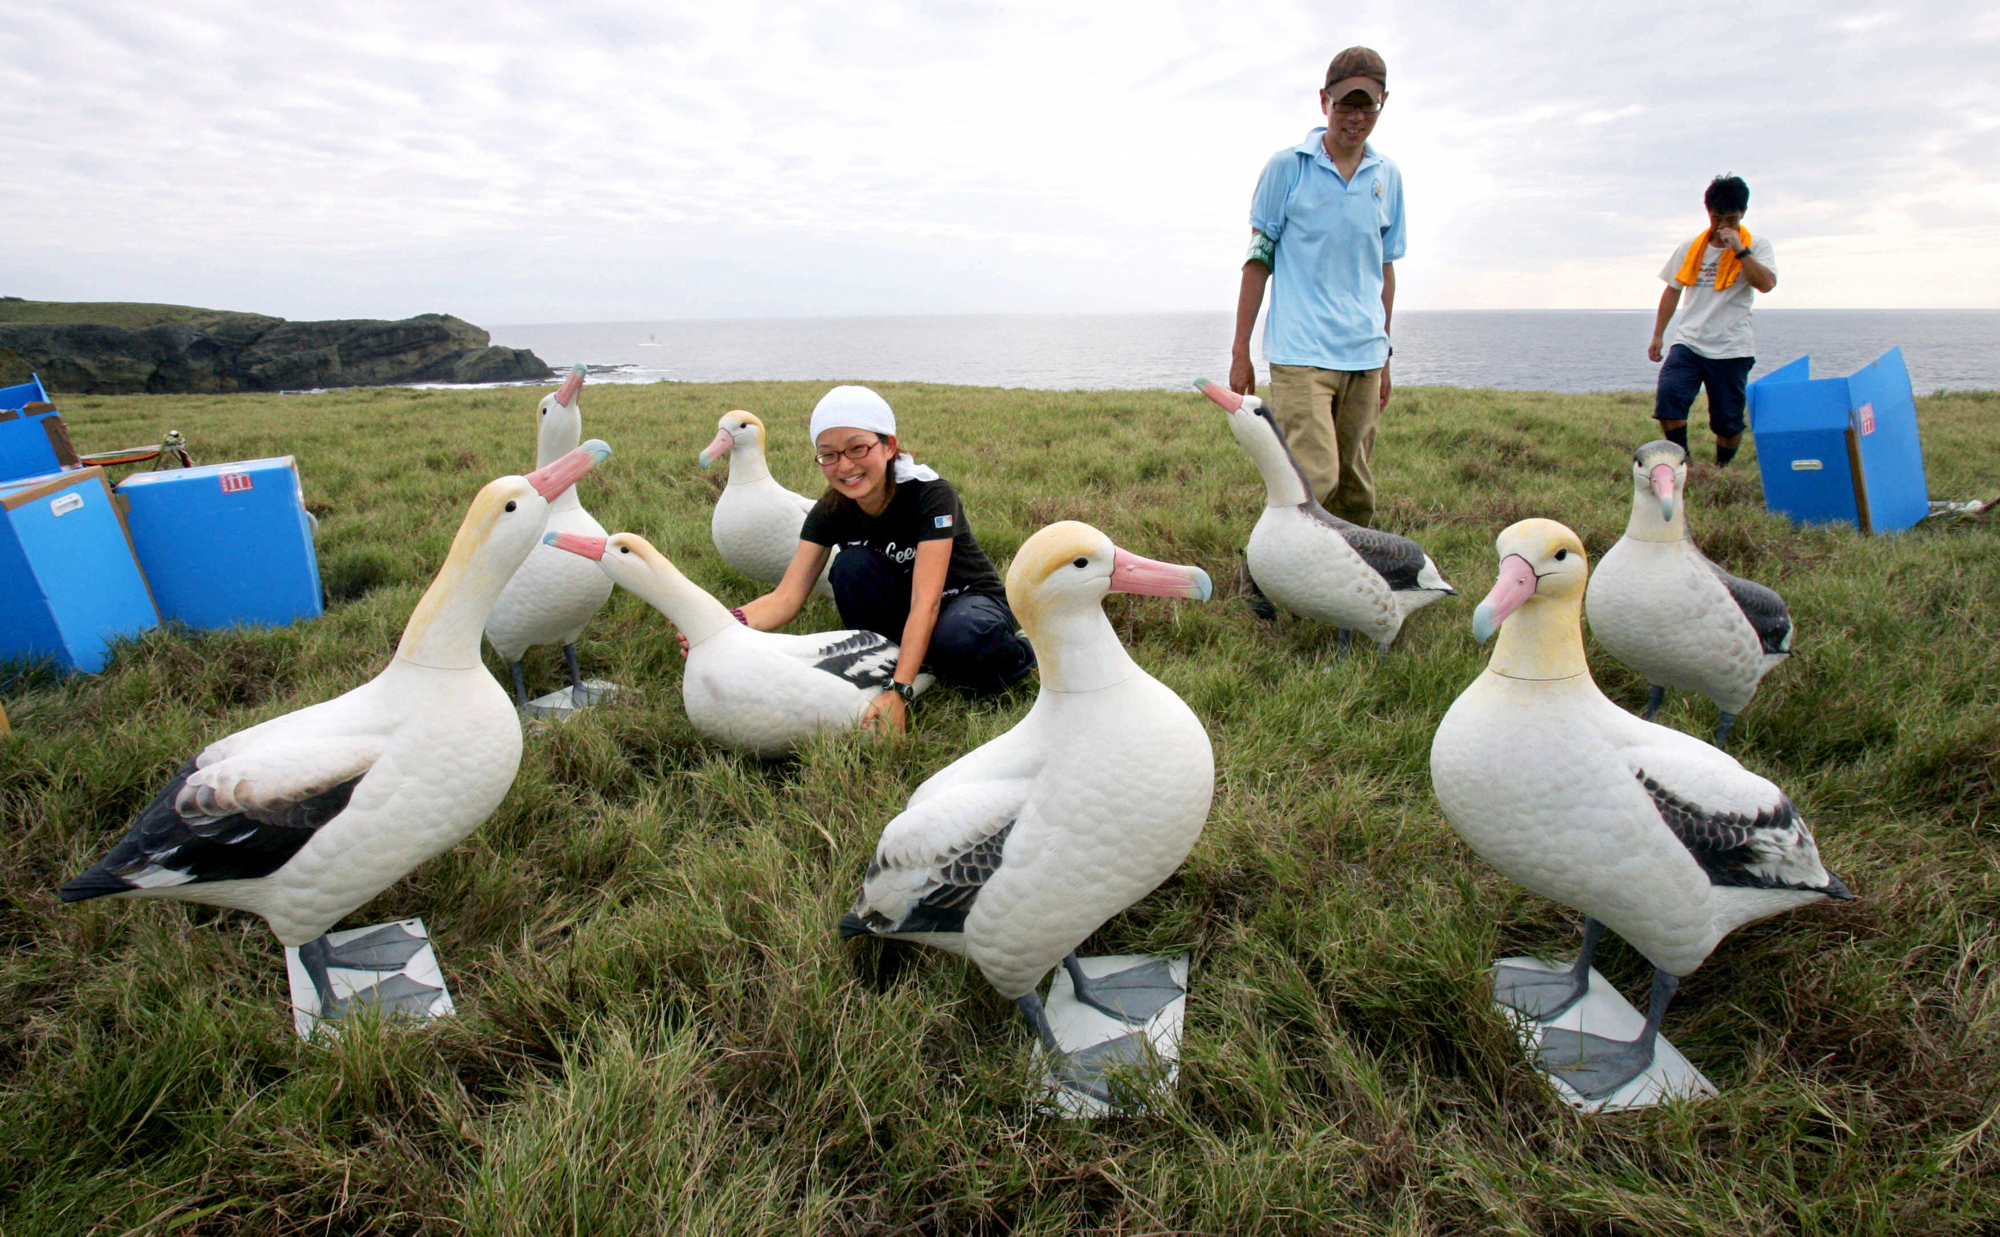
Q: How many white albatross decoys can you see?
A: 8